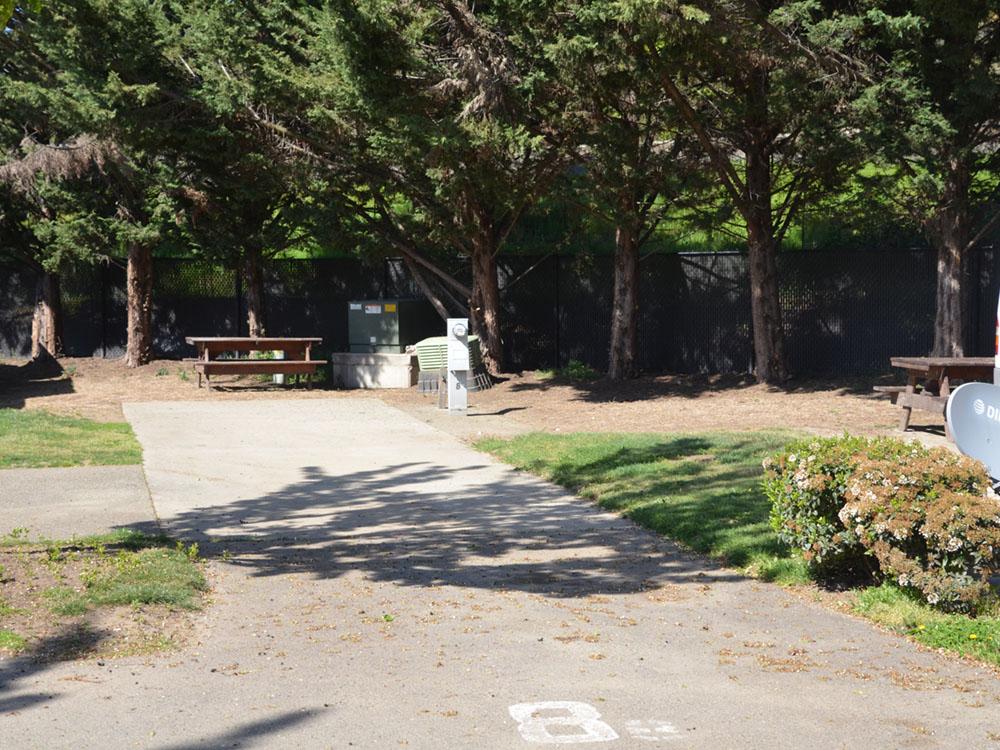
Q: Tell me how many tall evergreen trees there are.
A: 7